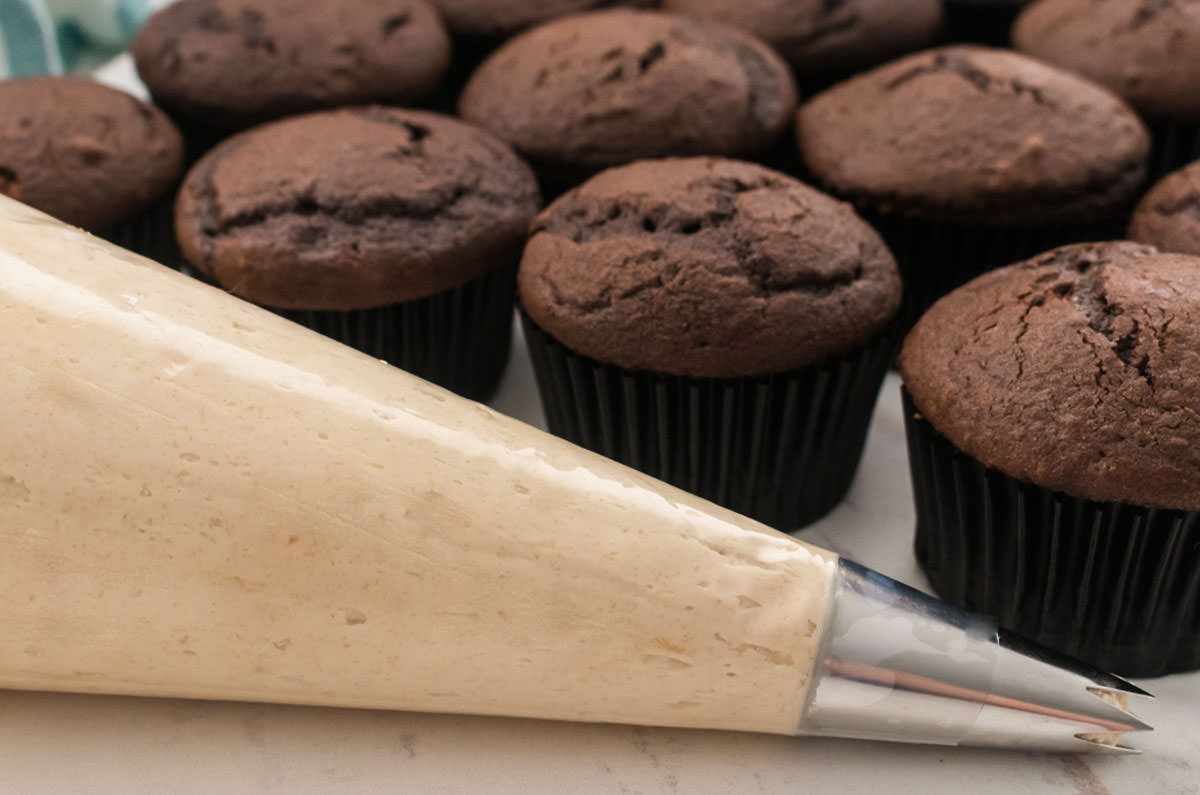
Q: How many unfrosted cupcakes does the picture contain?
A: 11